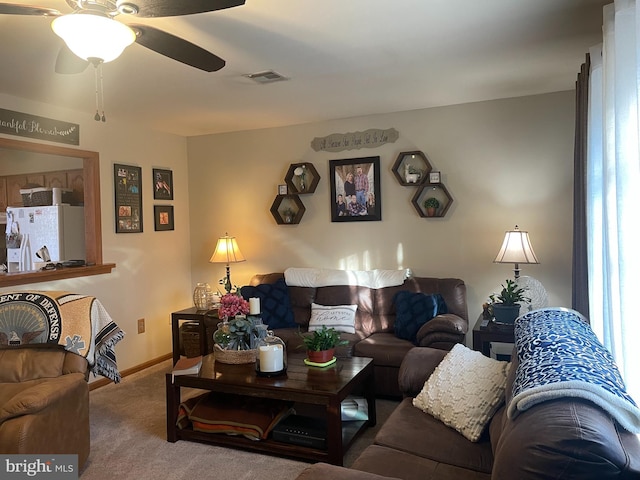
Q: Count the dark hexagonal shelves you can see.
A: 4